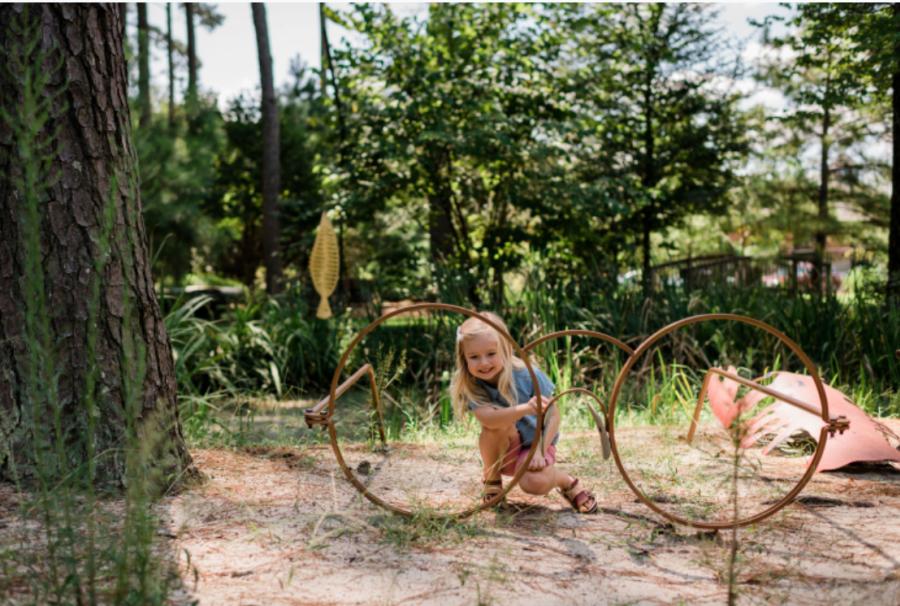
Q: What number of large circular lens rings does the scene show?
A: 2